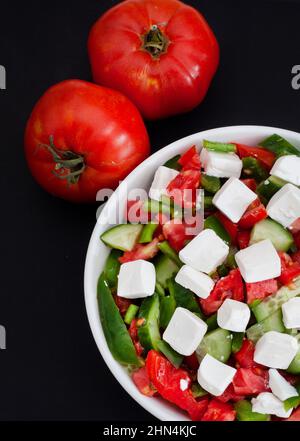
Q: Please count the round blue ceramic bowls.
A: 0